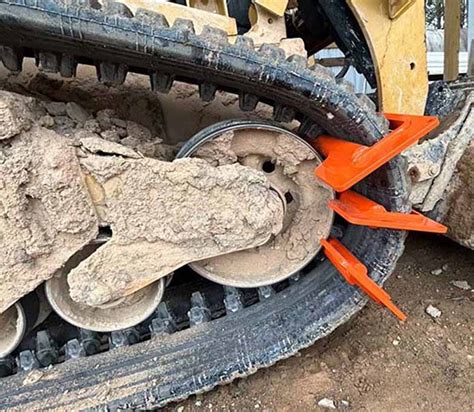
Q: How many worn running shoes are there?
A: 0